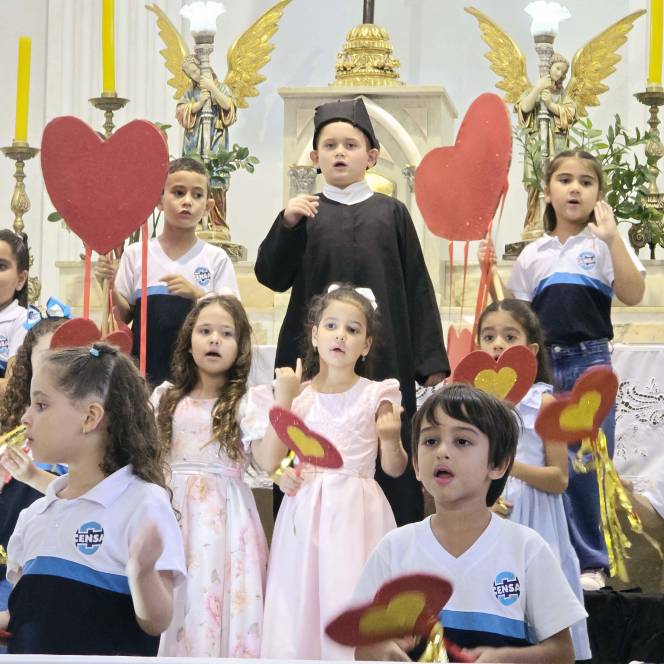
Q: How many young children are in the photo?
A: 10